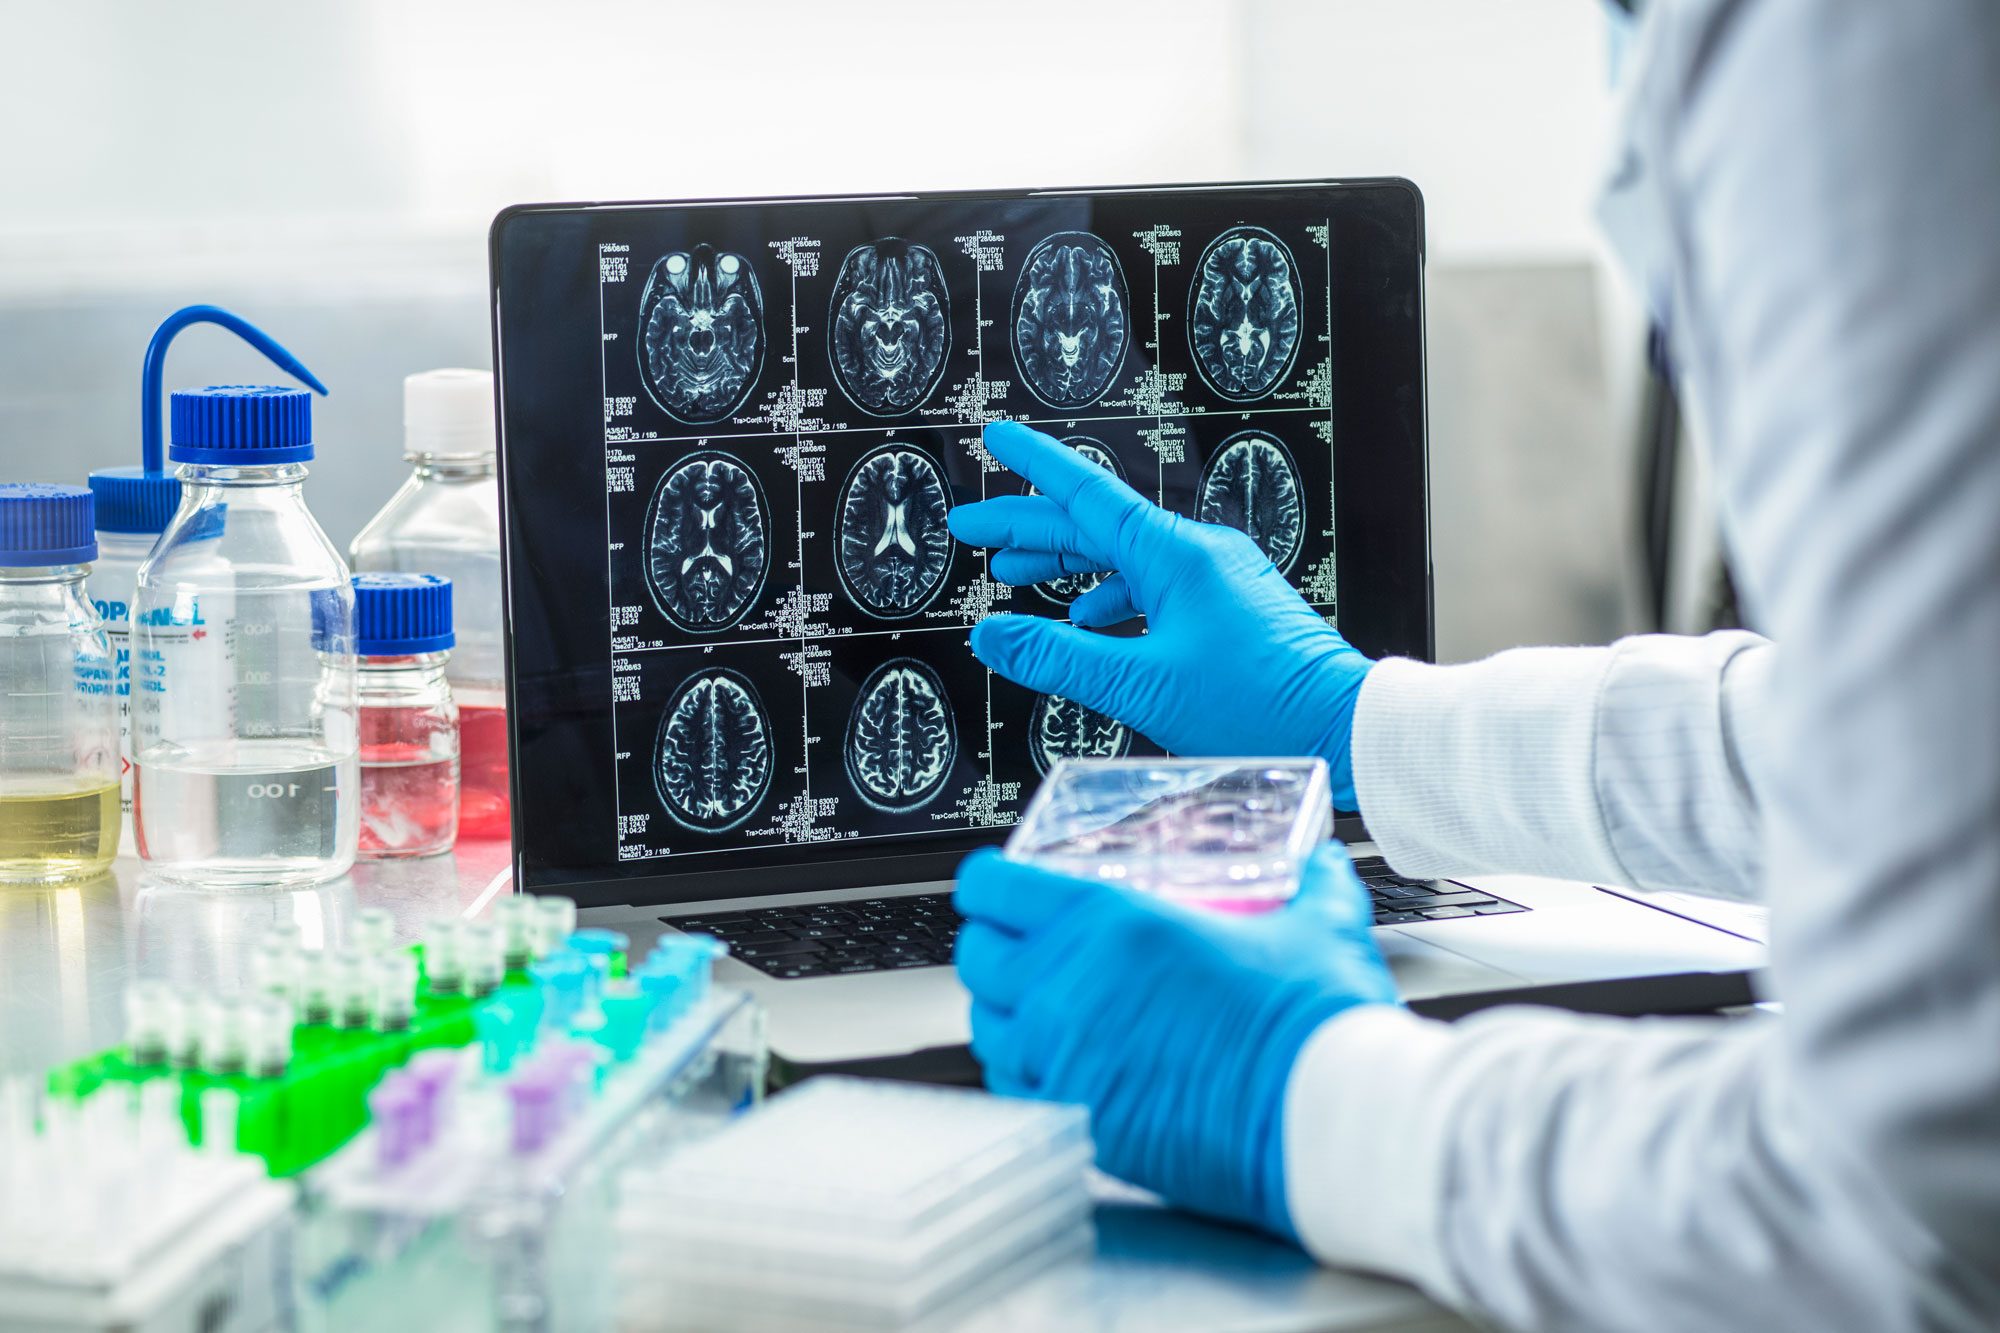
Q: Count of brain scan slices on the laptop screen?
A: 11